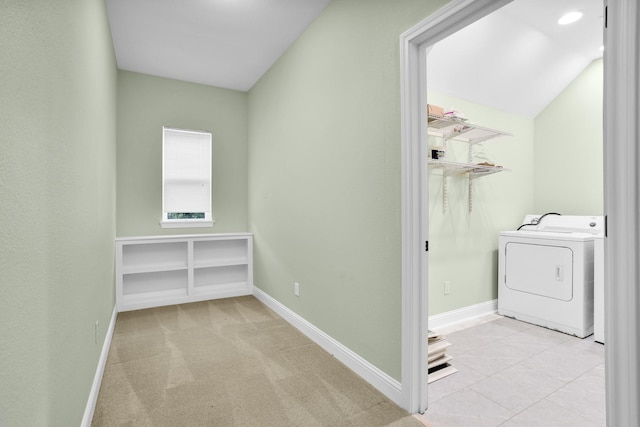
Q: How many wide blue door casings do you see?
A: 0